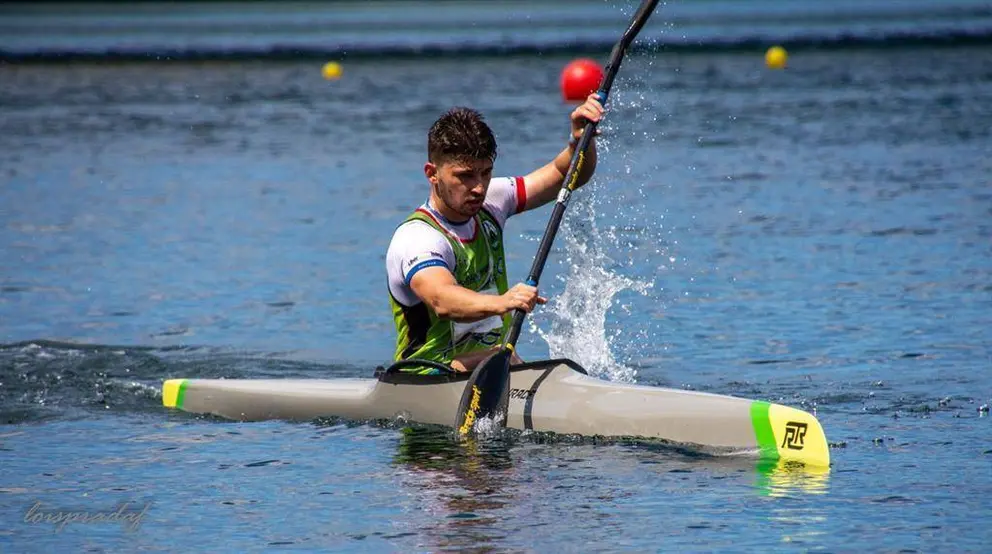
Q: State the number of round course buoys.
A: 3